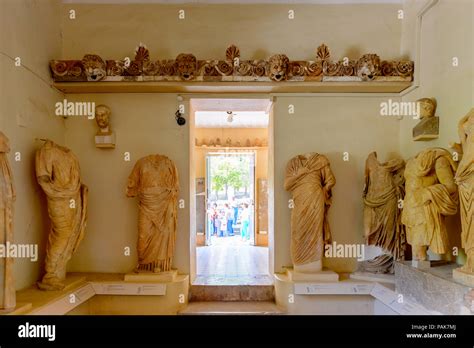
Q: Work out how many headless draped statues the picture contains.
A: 5